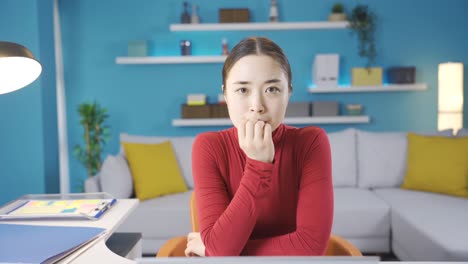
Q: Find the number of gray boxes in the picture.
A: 2